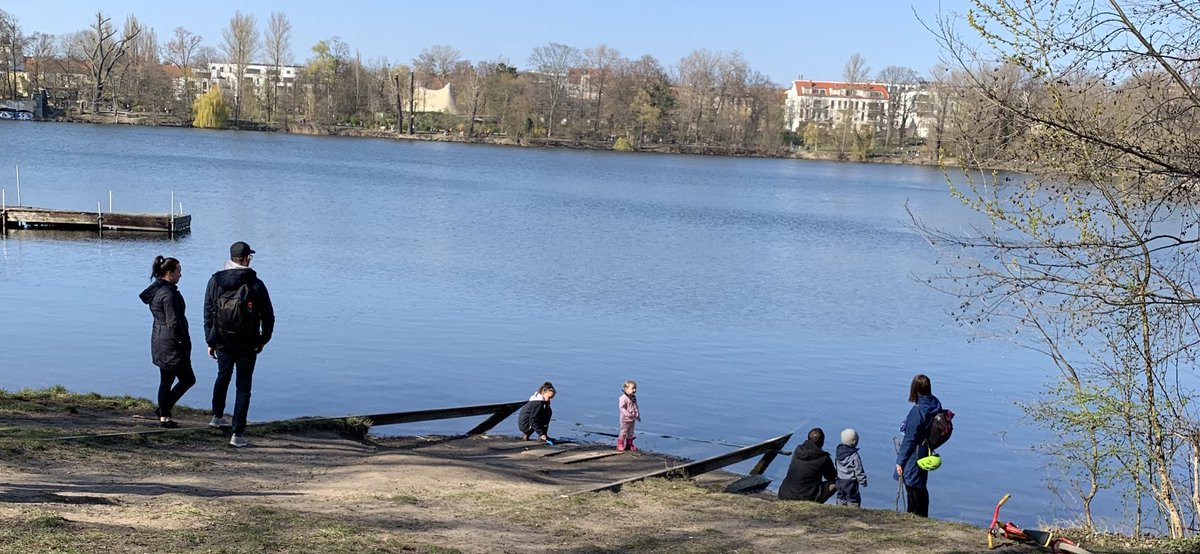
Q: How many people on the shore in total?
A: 7